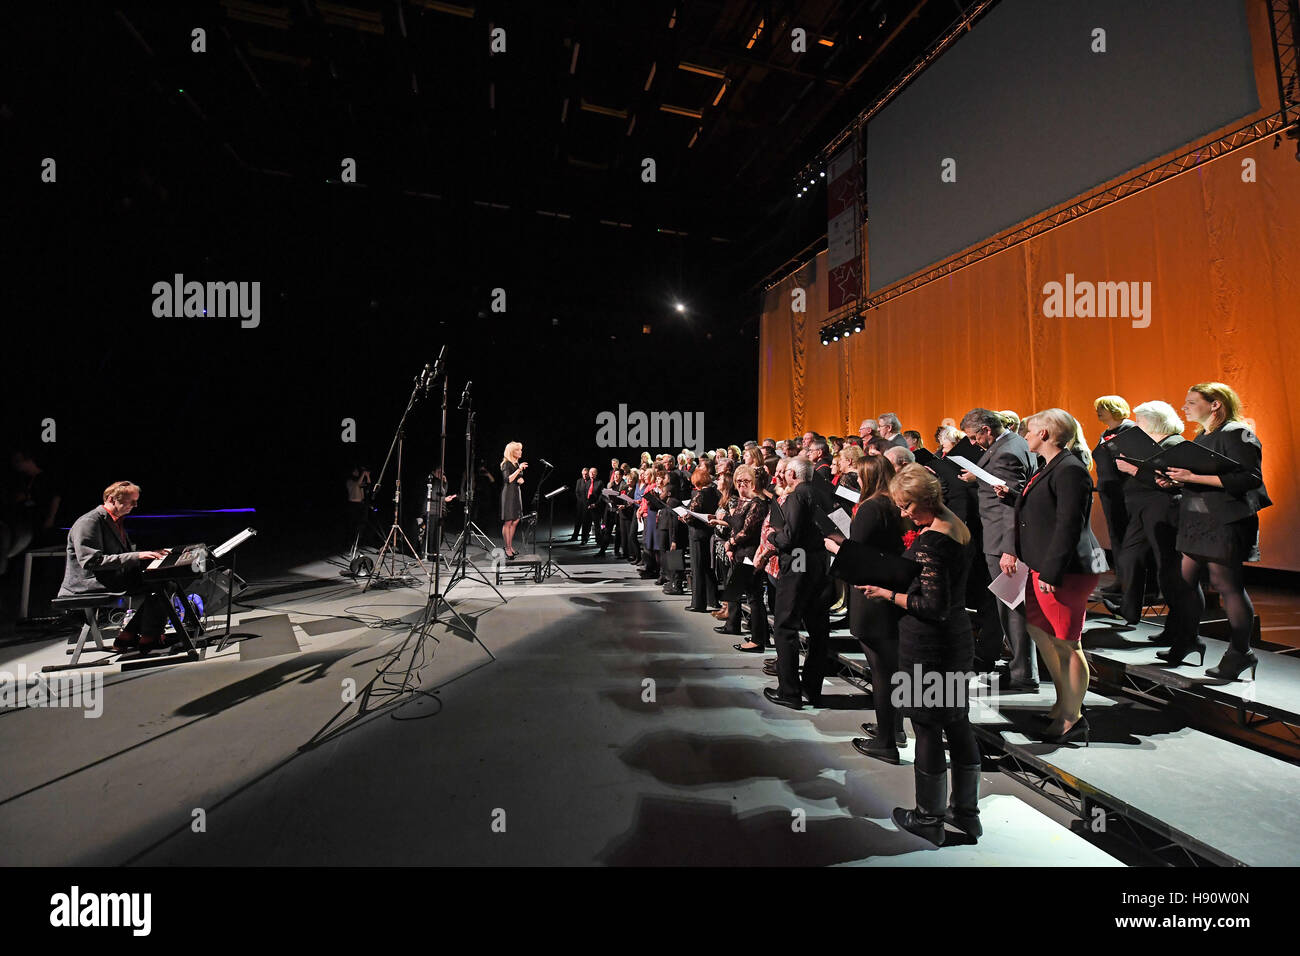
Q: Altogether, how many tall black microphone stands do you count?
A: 3